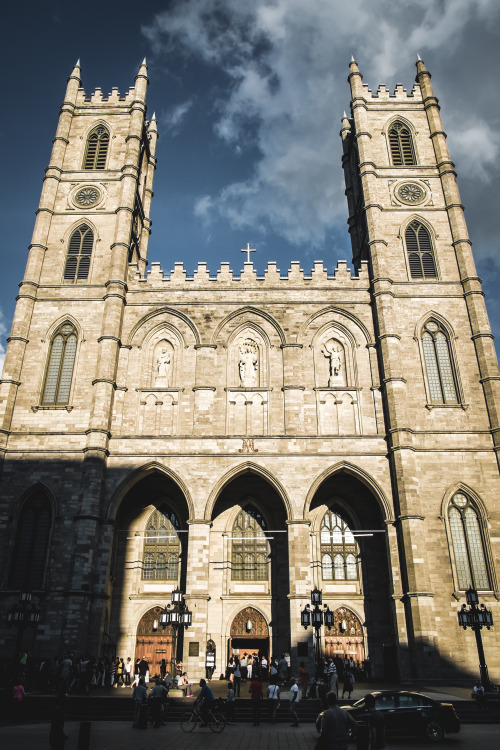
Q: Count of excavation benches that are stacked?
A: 0